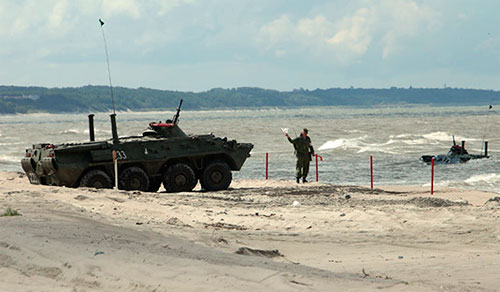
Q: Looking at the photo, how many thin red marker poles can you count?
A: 4